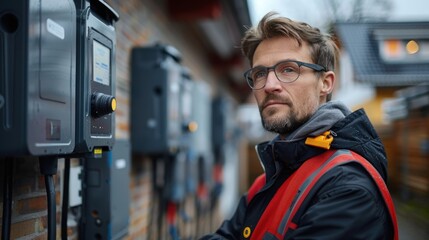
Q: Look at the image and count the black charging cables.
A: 3